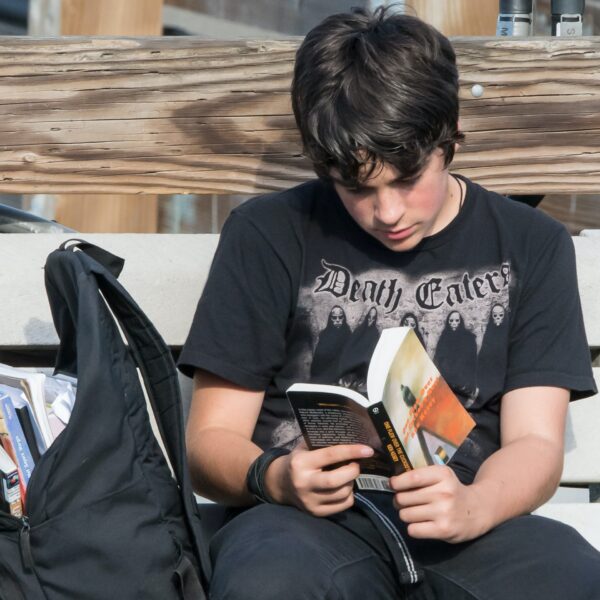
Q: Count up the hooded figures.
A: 5